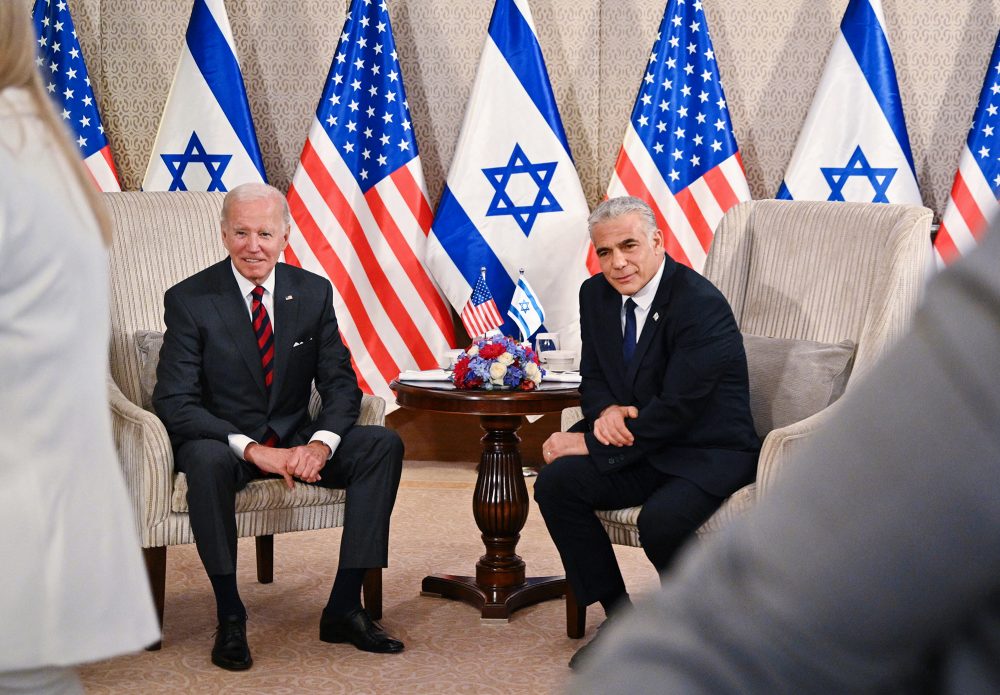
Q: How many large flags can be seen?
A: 7